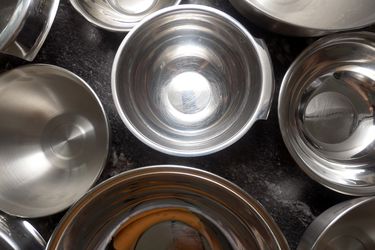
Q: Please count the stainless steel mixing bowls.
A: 9